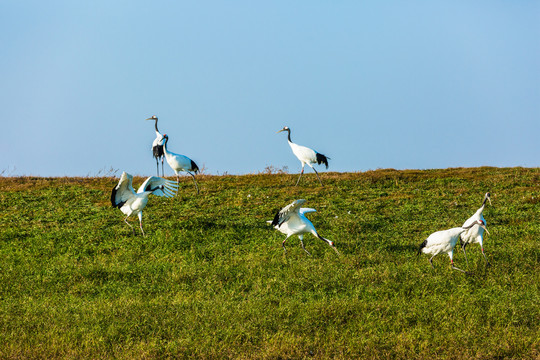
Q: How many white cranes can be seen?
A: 7